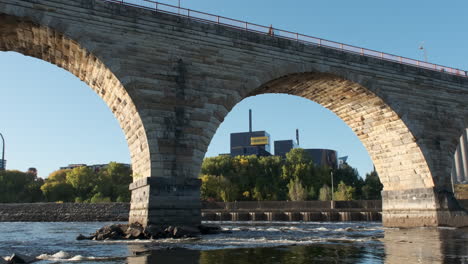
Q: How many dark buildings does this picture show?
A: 3